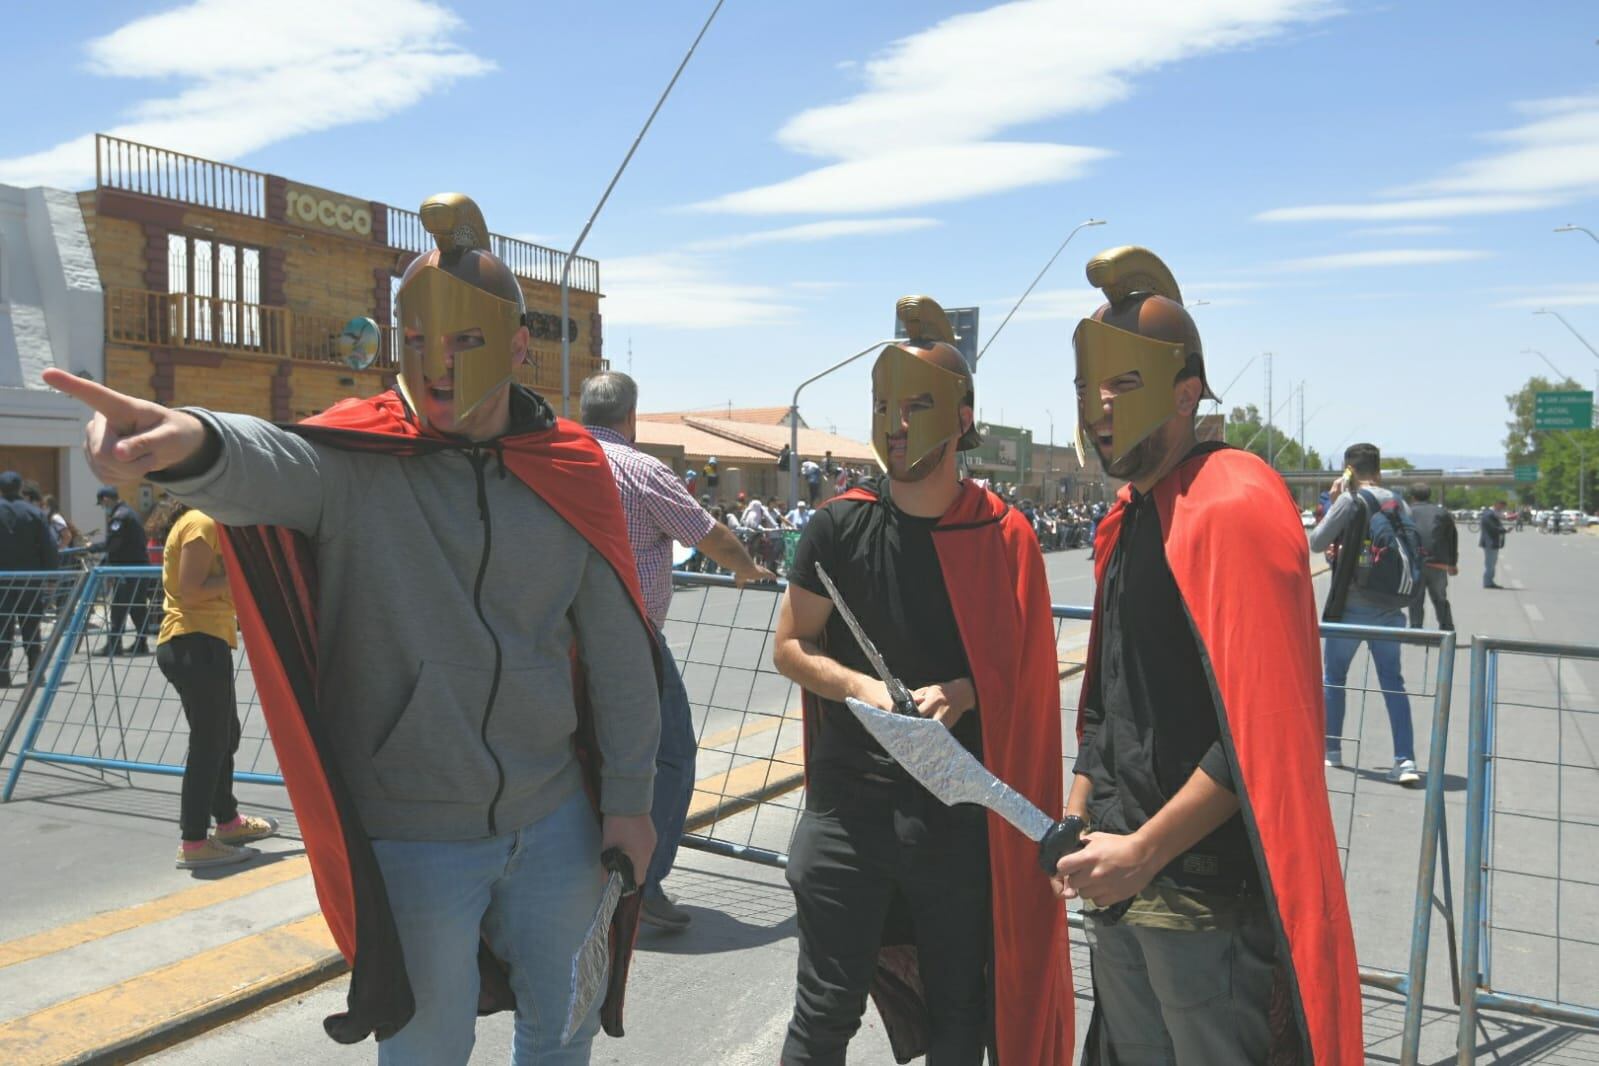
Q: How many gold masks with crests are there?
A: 3